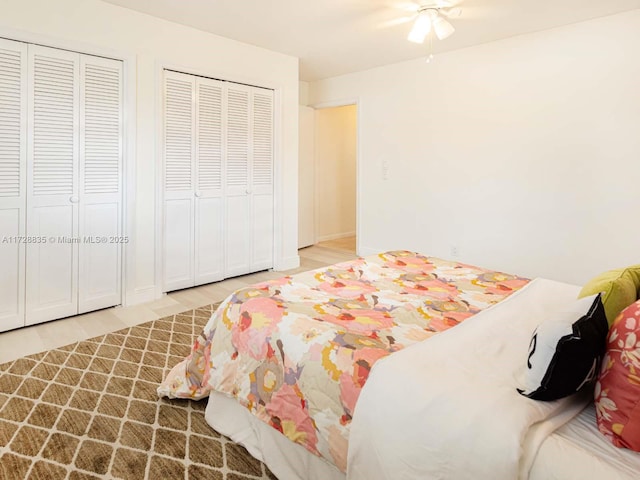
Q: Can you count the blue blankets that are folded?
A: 0